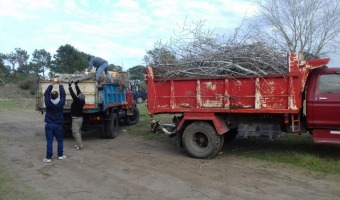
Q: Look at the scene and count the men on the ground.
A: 2